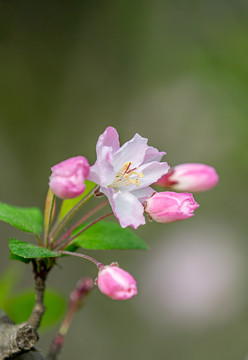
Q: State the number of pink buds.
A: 4